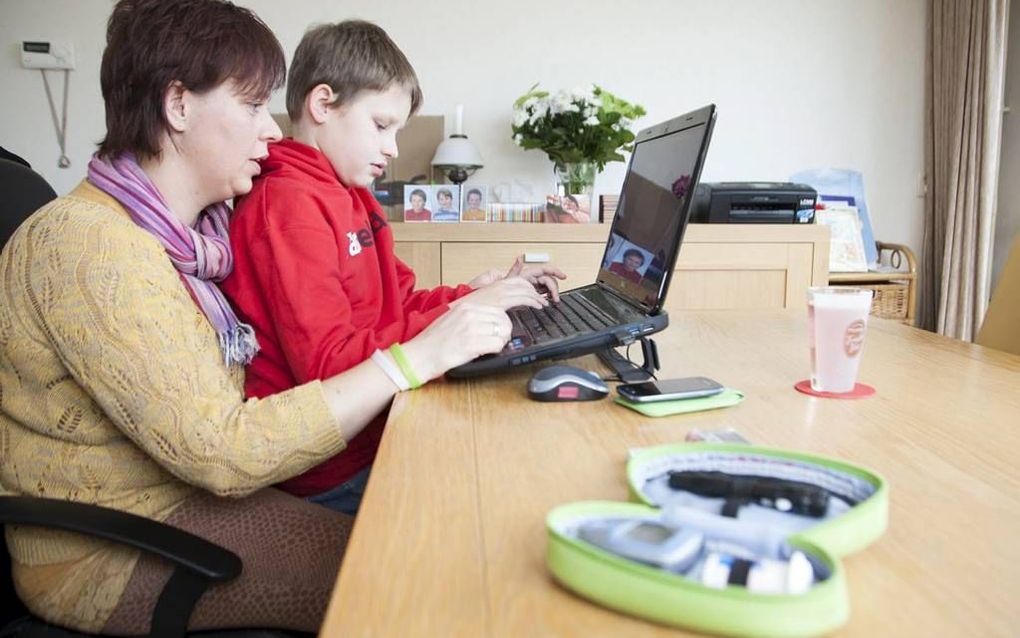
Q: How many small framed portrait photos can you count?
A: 3